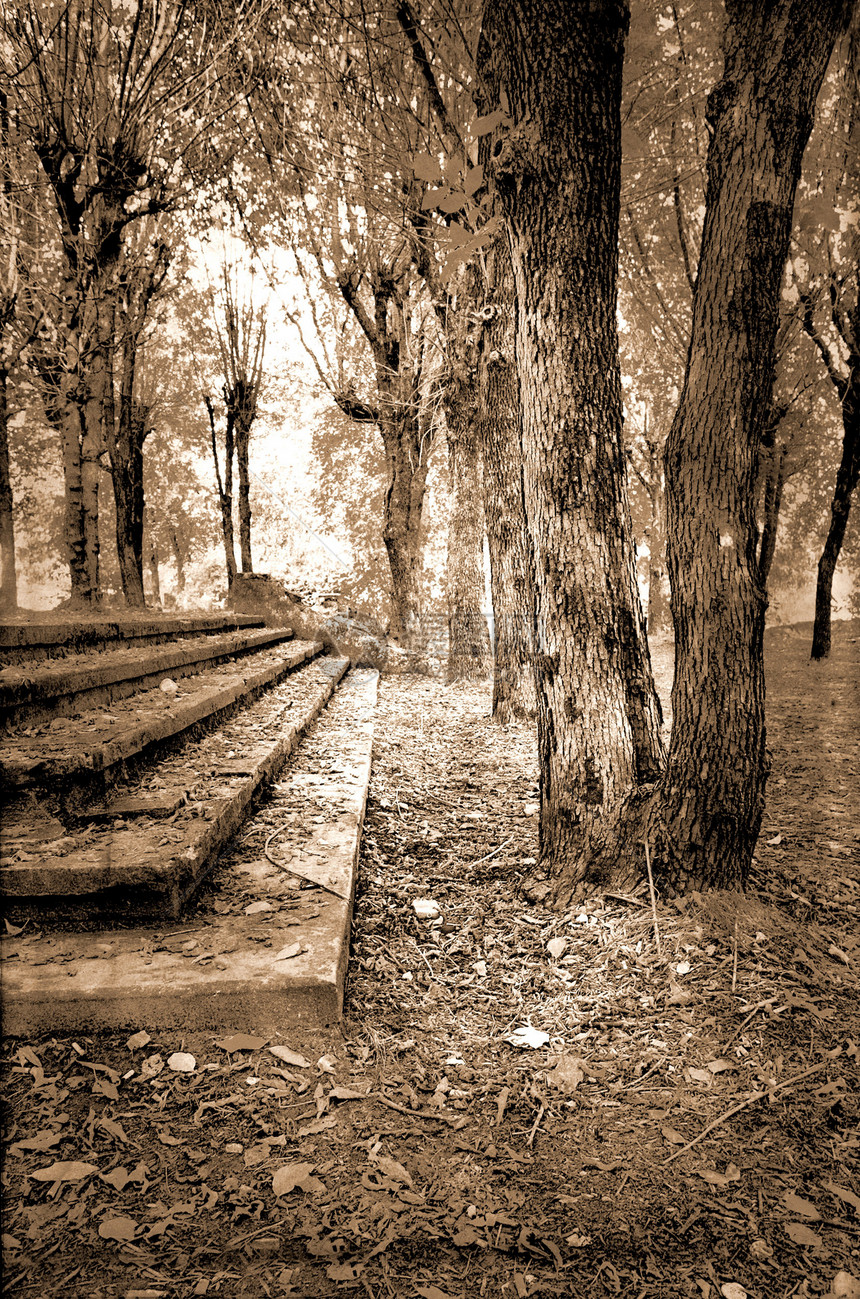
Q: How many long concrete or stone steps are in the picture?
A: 5